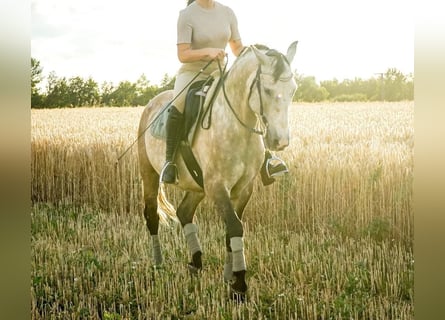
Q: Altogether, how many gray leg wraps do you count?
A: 4